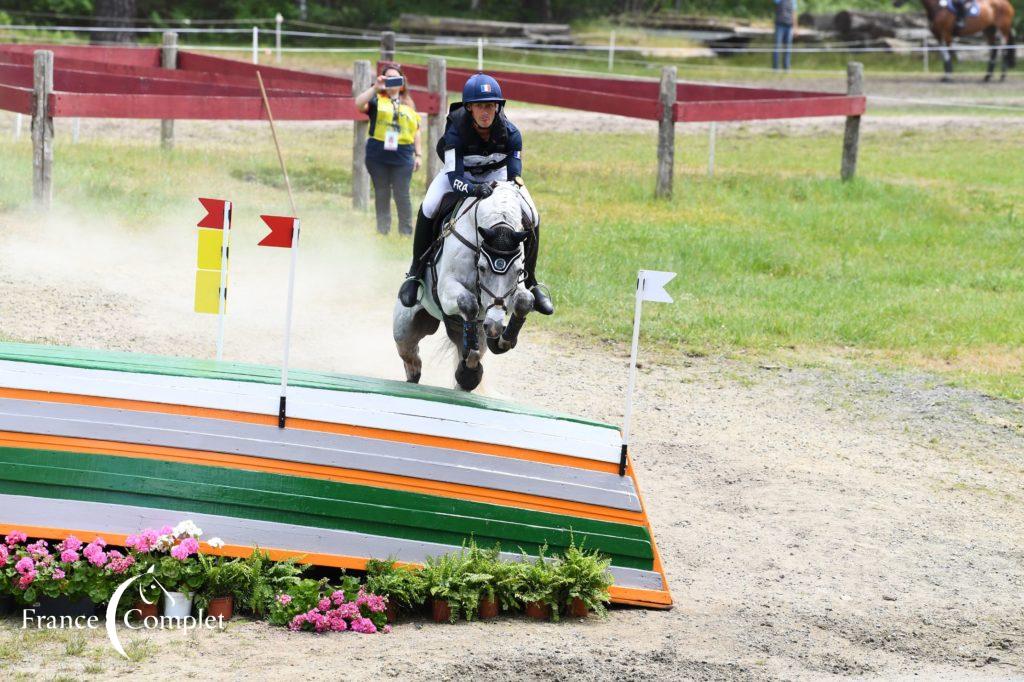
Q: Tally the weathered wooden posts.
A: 7